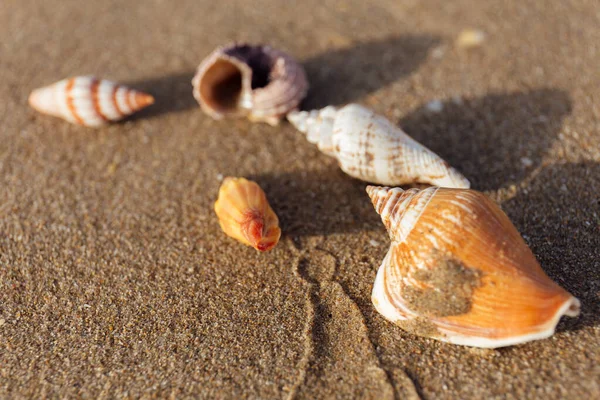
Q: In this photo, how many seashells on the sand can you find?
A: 5